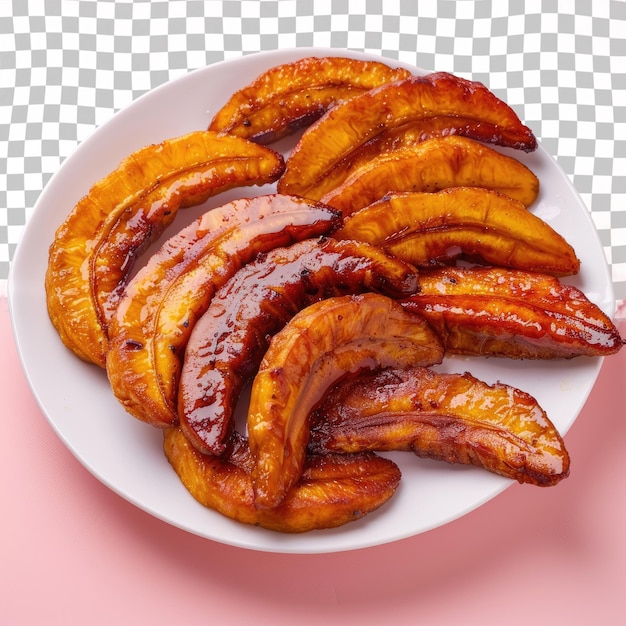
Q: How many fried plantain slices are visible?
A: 11